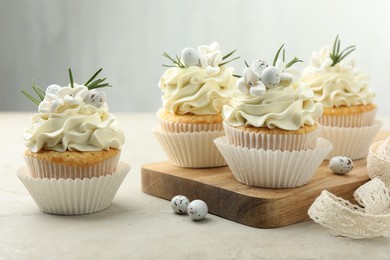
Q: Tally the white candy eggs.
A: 8